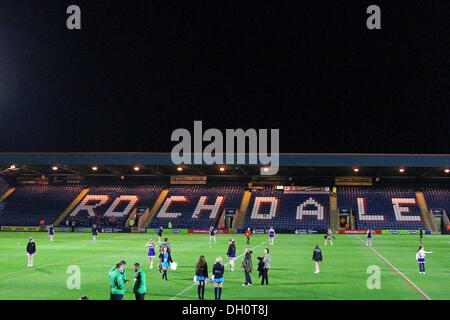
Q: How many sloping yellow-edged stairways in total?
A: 6